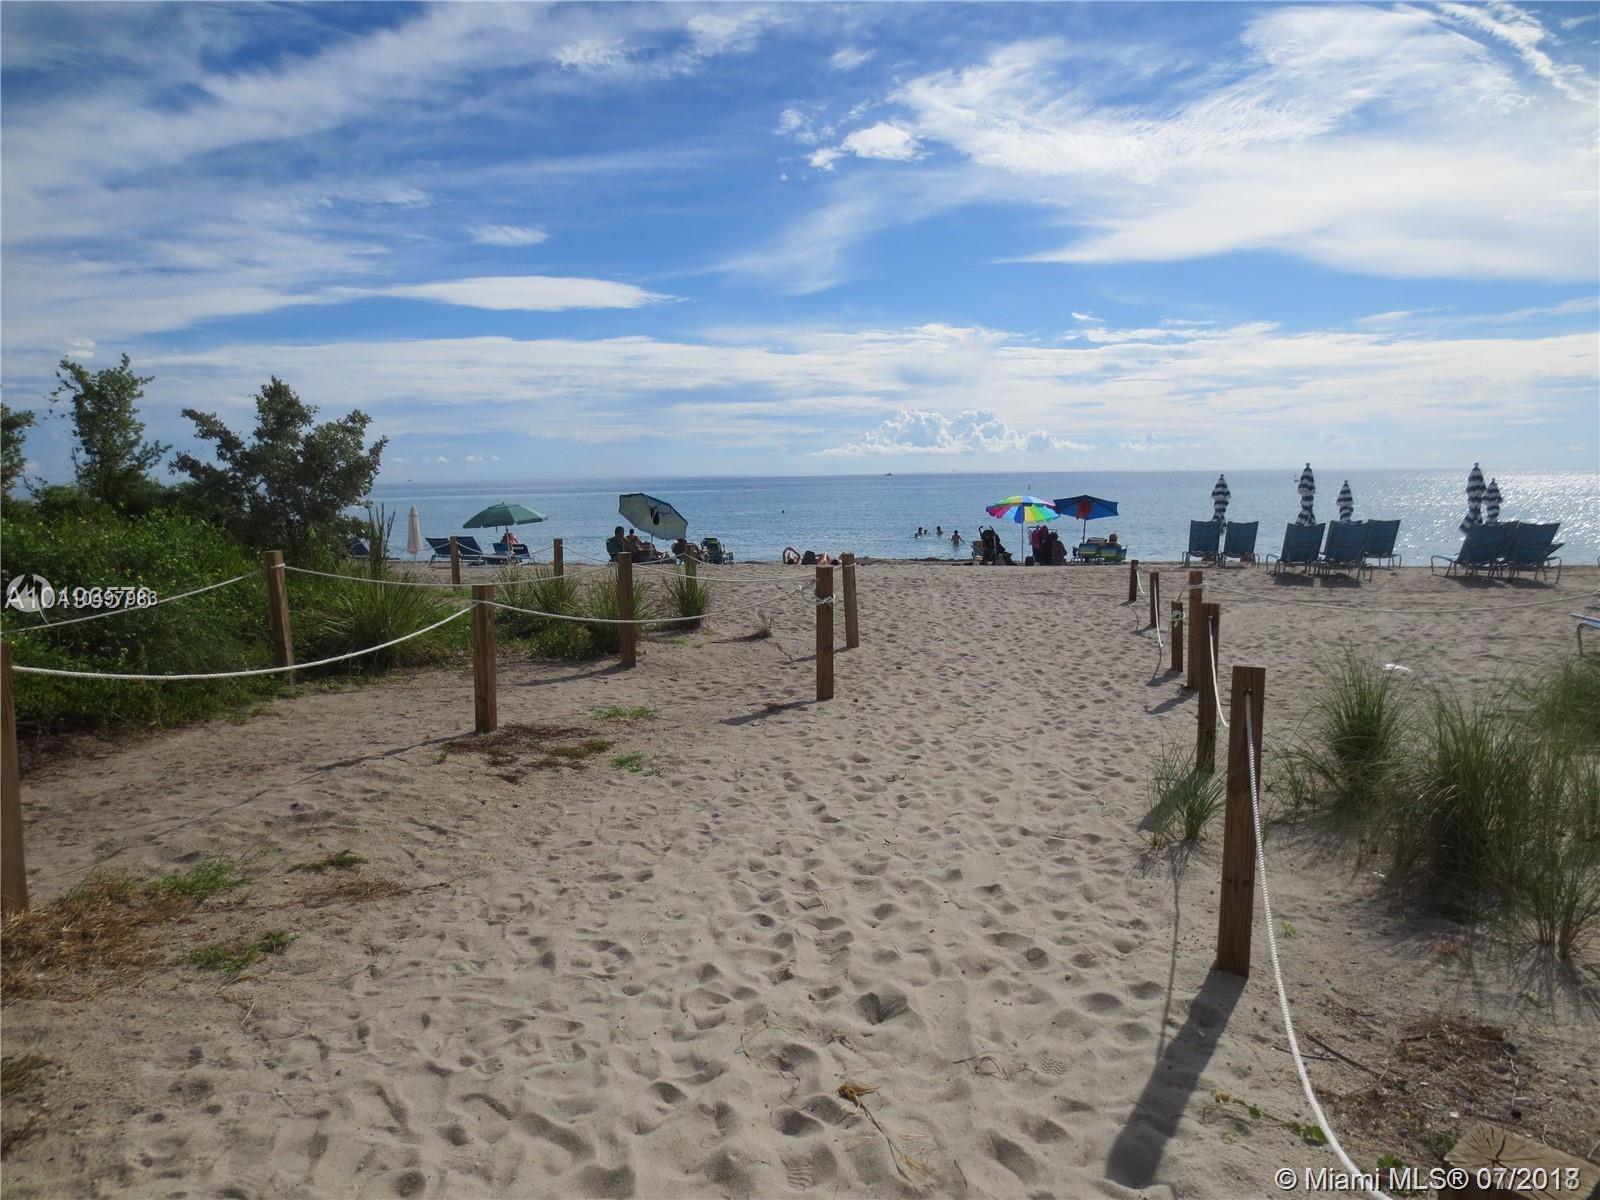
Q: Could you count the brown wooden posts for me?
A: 15